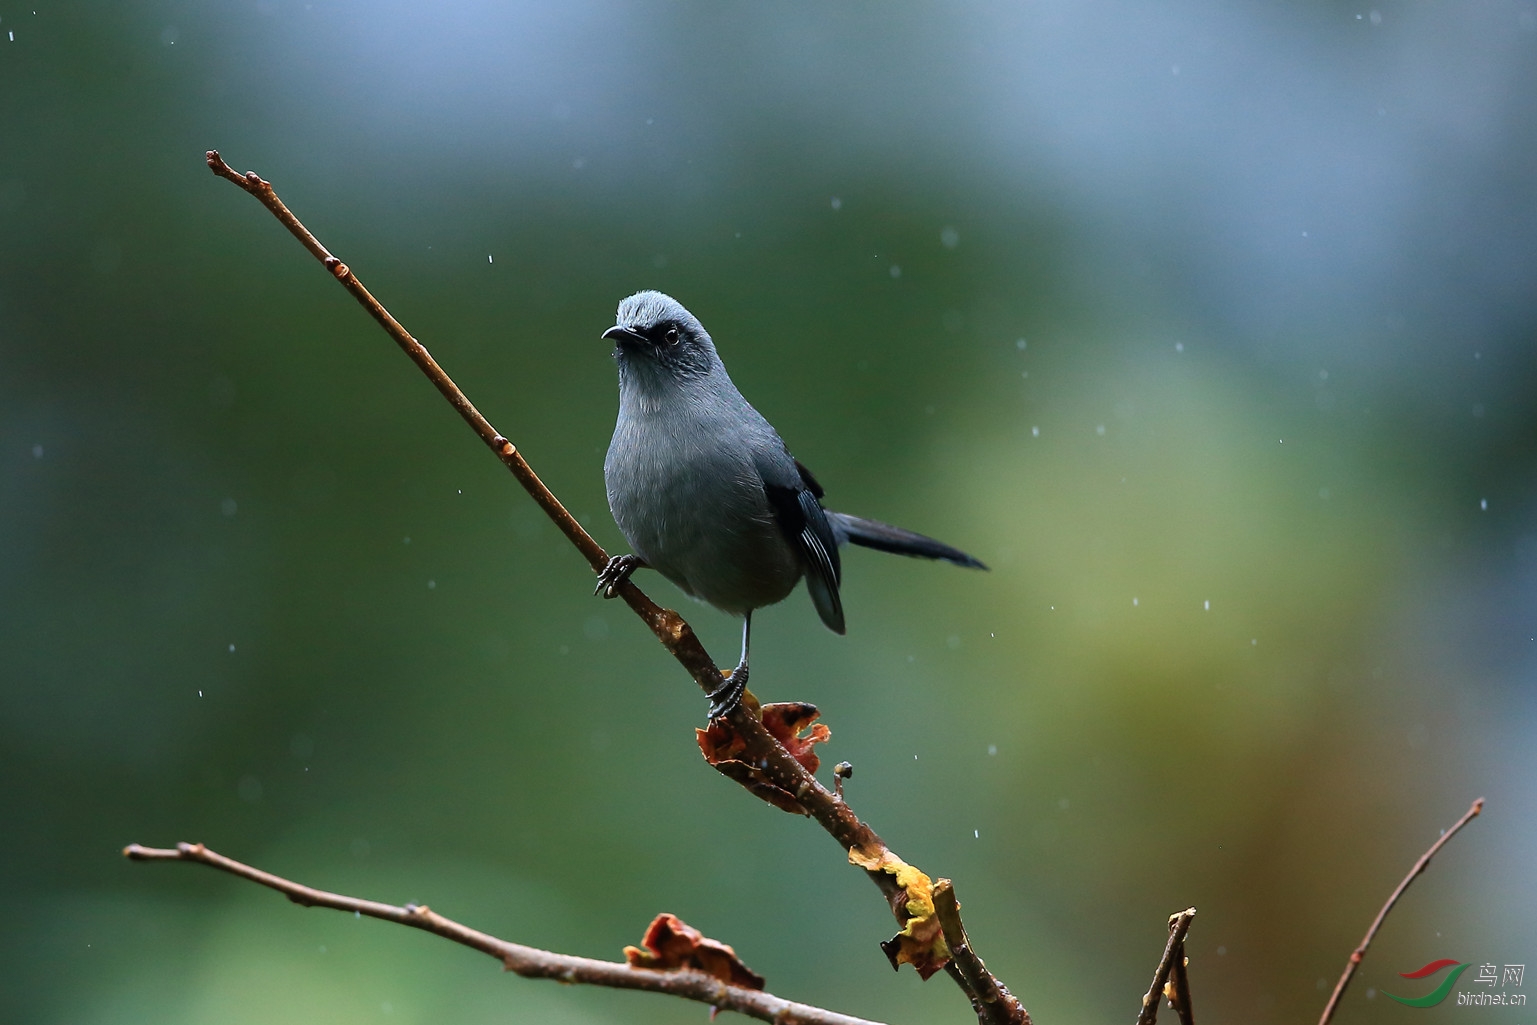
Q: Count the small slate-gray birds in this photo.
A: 1